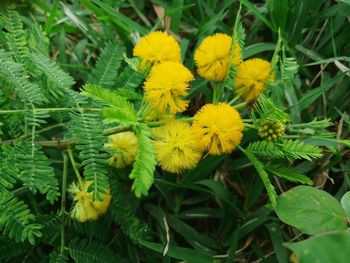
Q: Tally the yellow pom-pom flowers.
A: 8